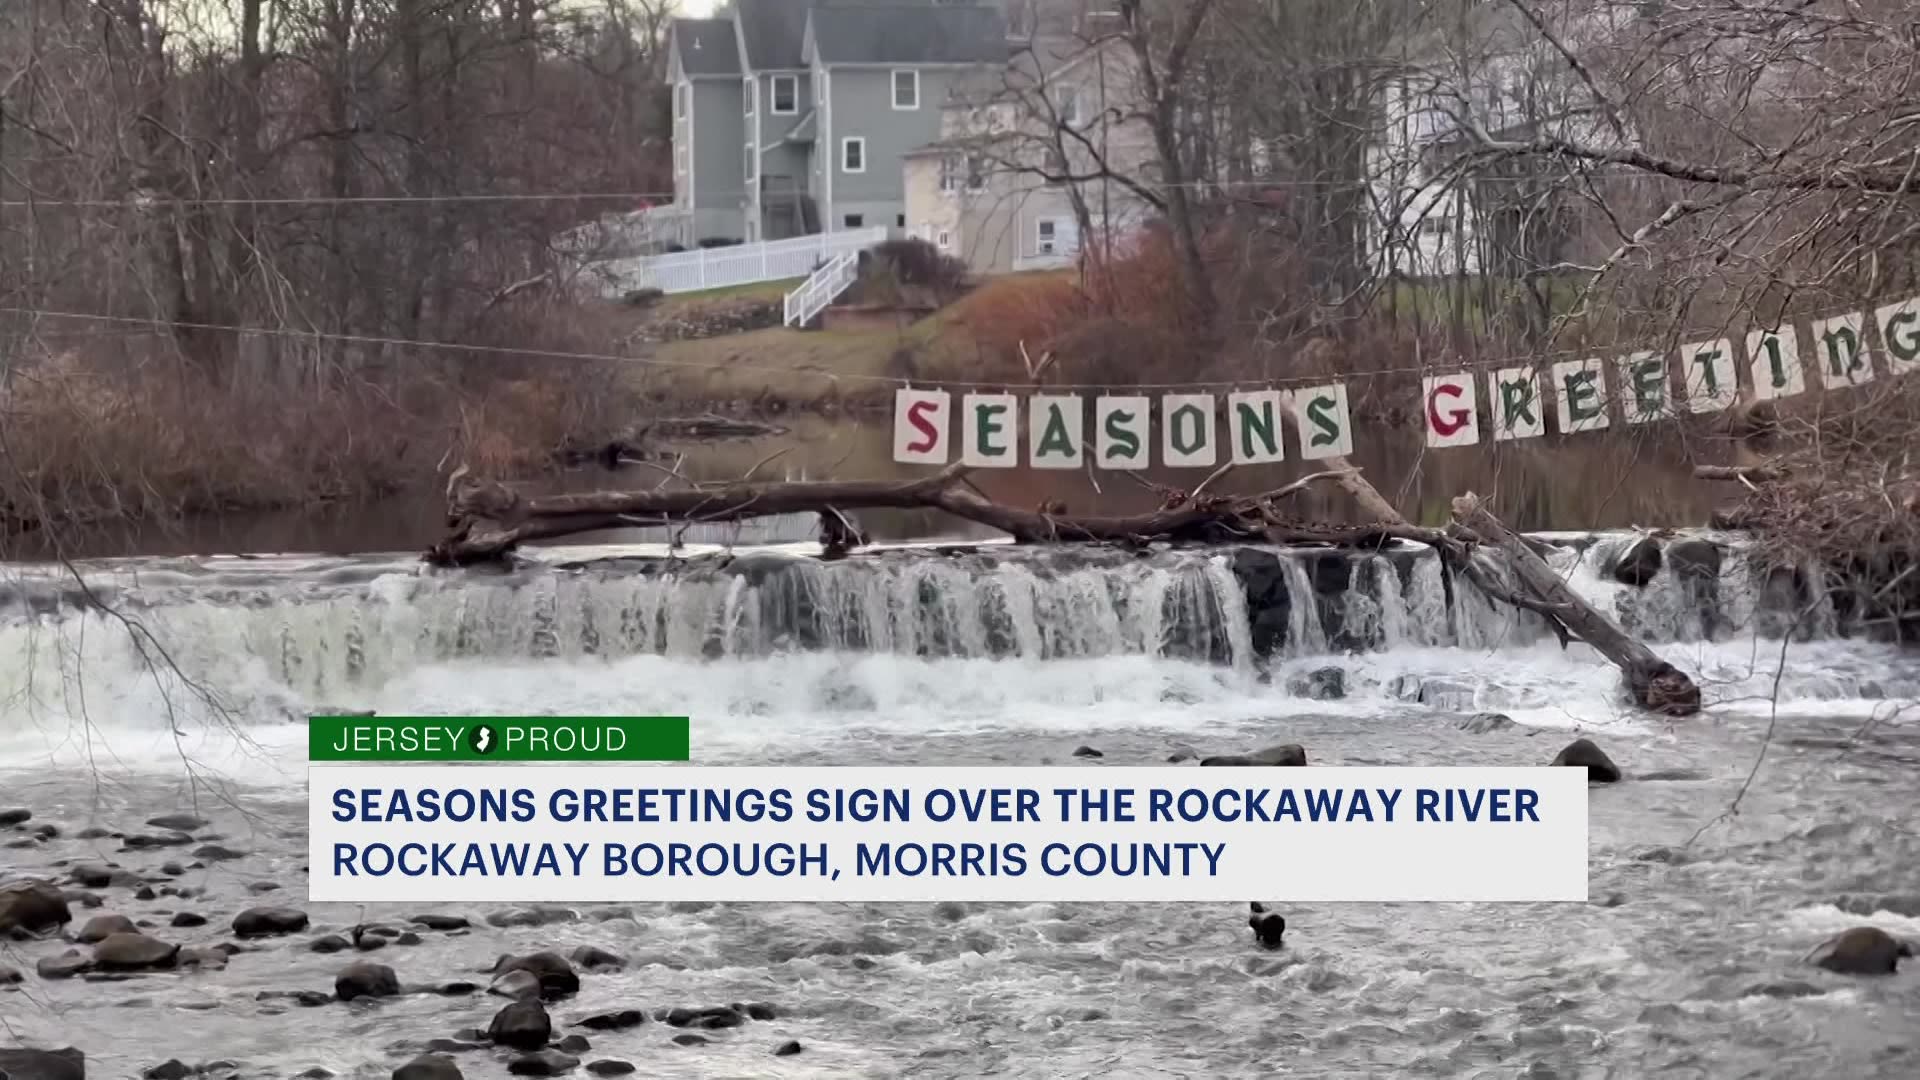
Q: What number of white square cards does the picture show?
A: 15